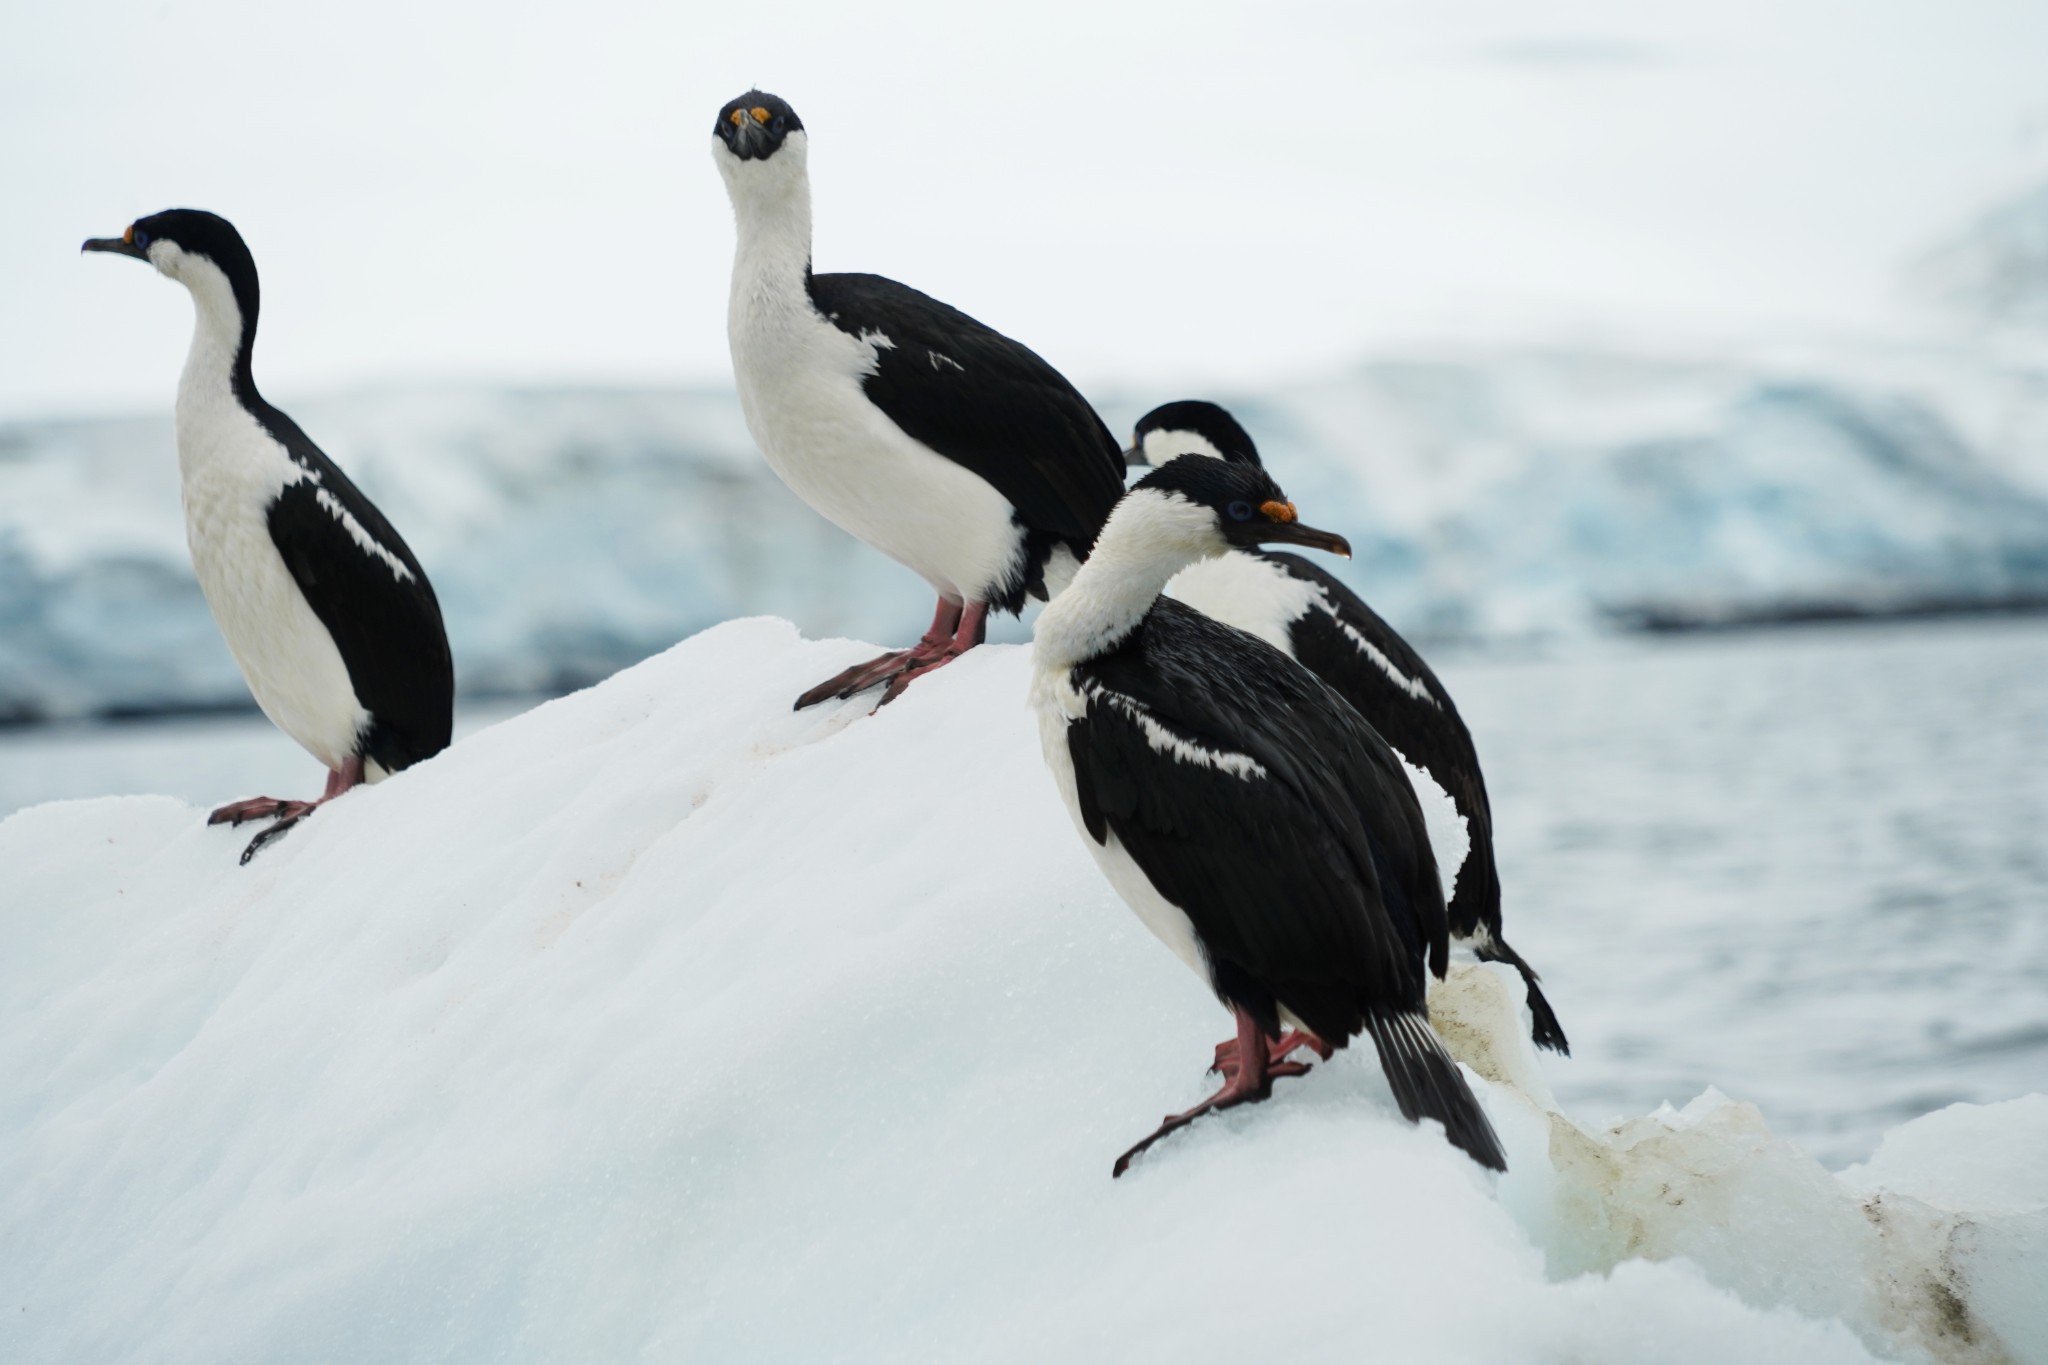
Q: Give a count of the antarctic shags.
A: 4